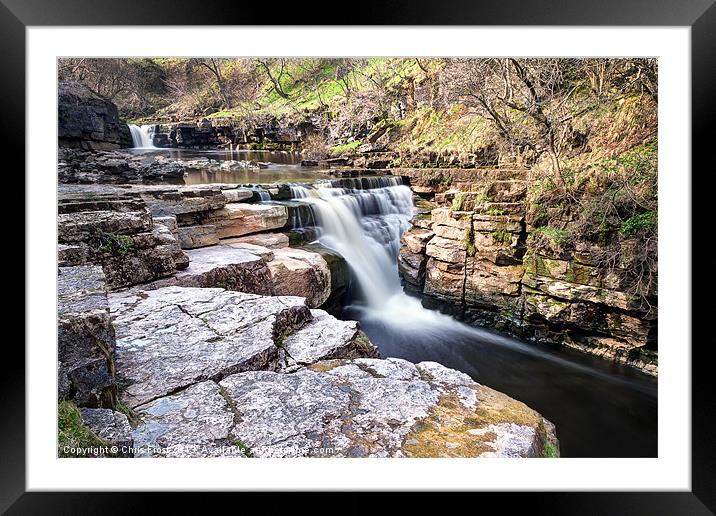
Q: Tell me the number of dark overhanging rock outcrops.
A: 1